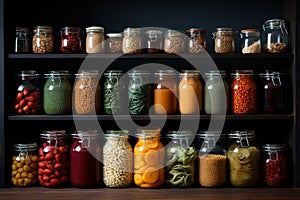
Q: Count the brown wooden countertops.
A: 1